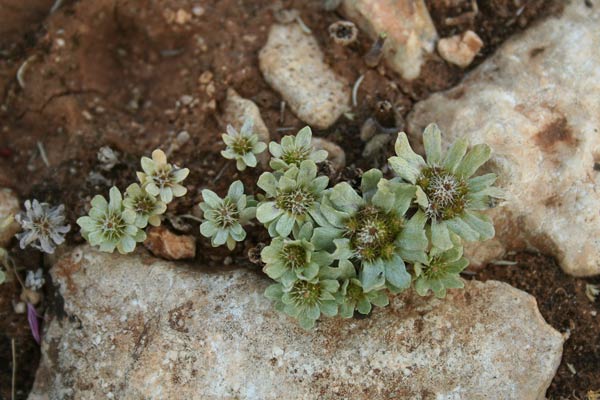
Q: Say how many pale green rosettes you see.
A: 13